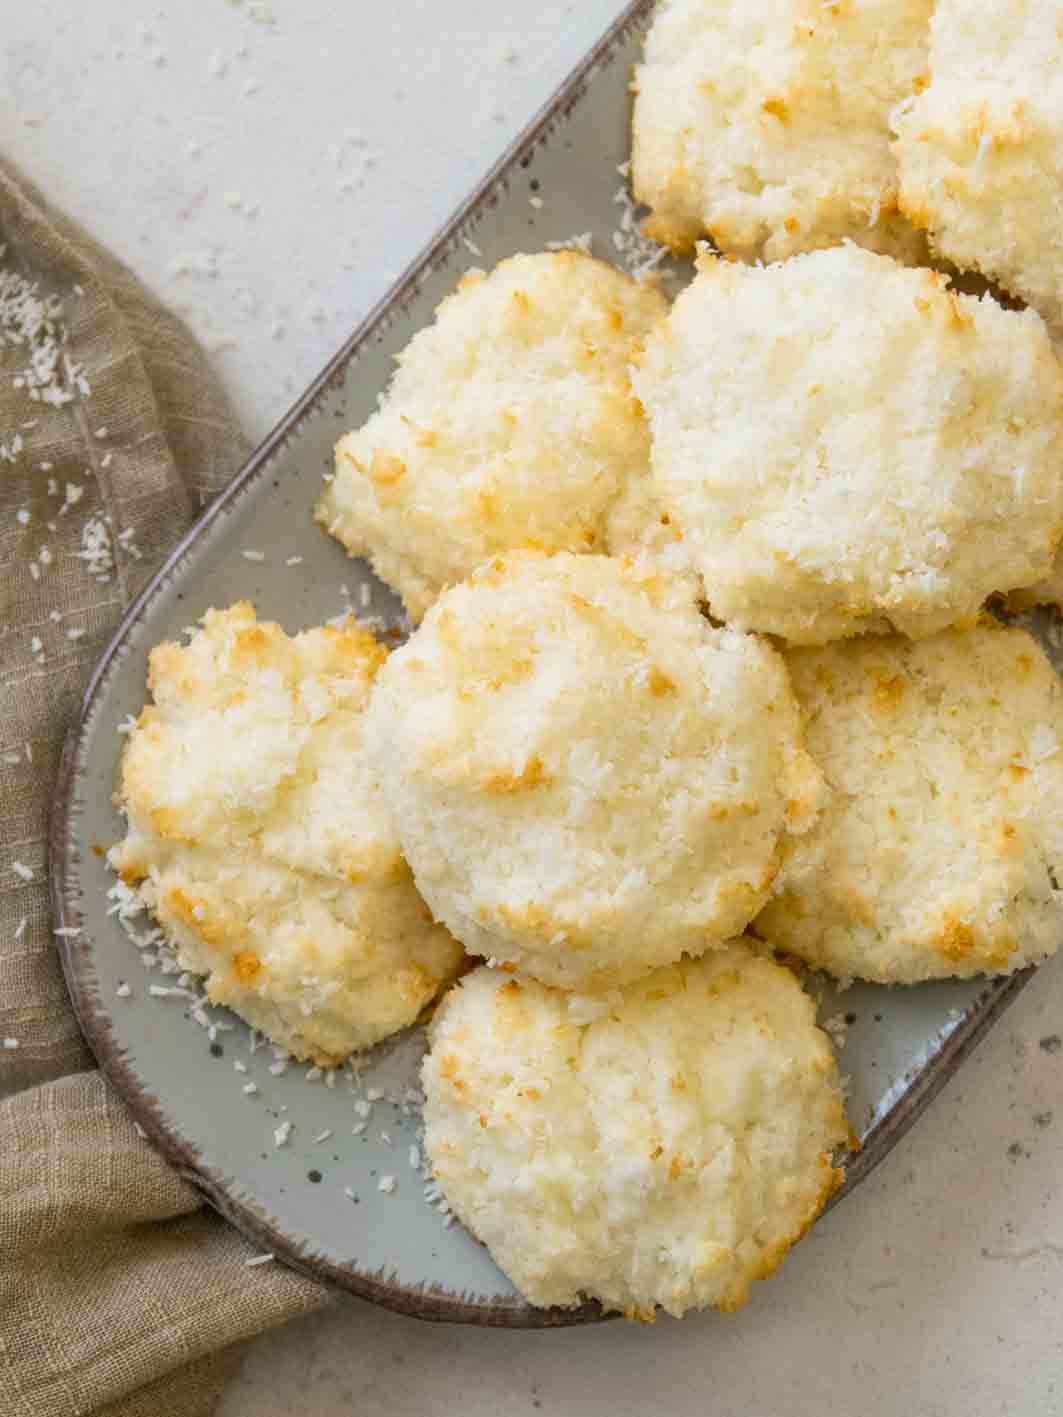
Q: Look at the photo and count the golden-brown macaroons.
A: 8